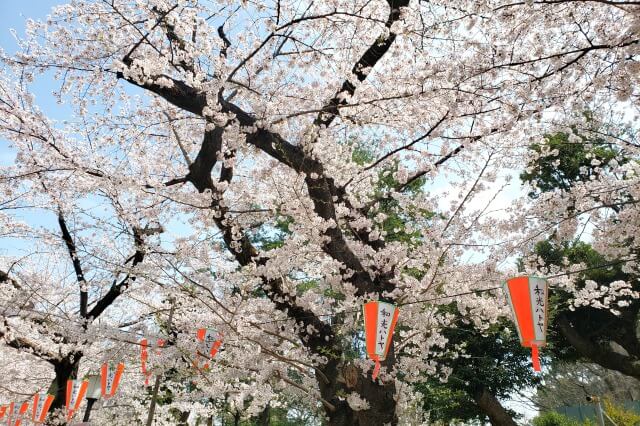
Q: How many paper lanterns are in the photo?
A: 9